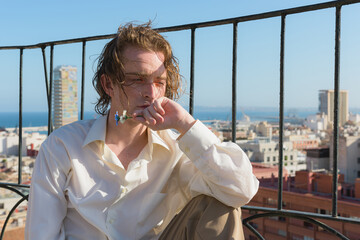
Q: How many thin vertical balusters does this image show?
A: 8